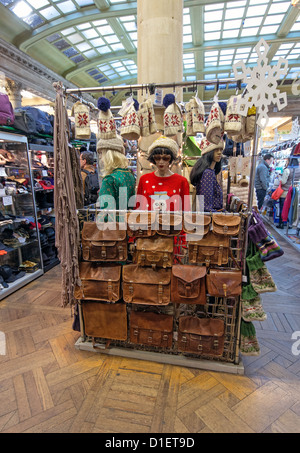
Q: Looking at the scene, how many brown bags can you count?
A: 14